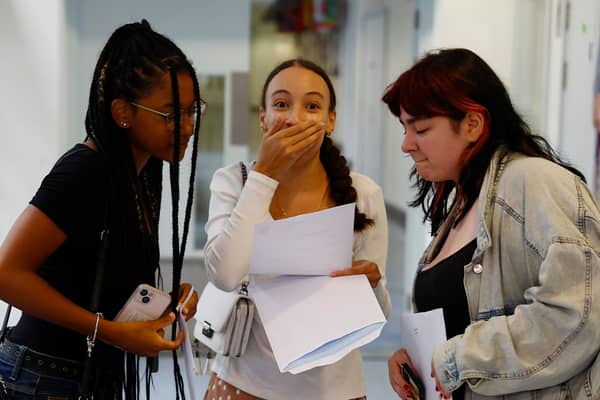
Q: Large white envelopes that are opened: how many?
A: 1